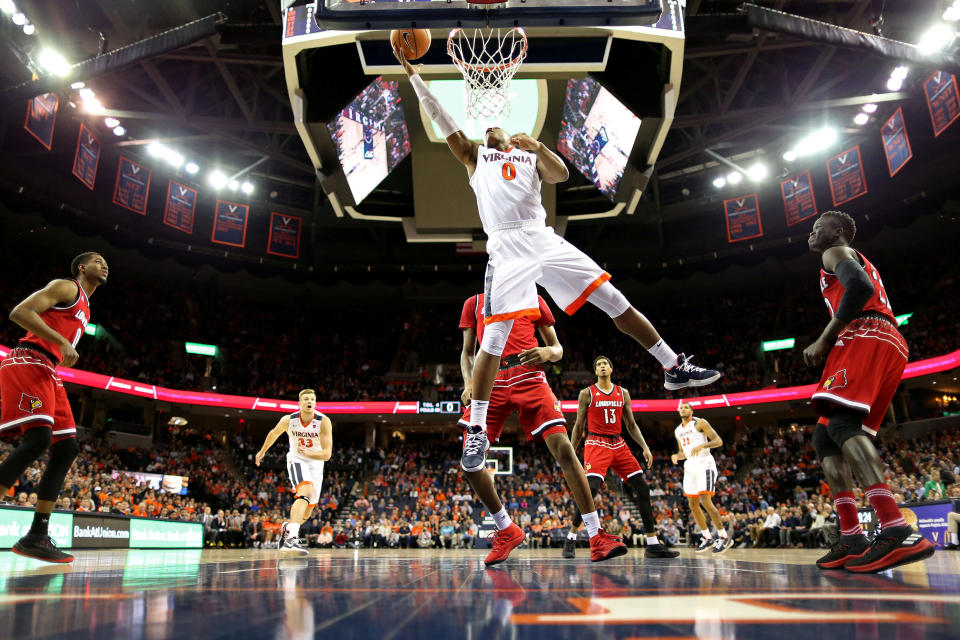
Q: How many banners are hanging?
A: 11